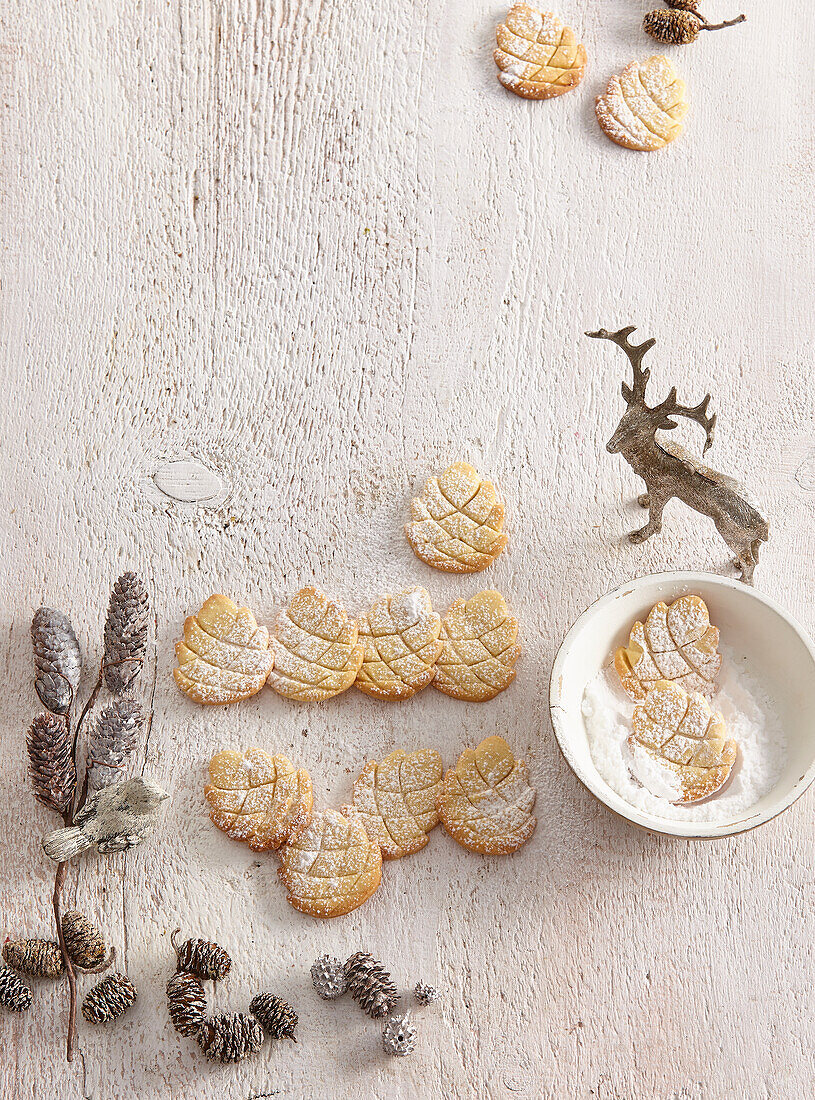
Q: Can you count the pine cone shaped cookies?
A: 13